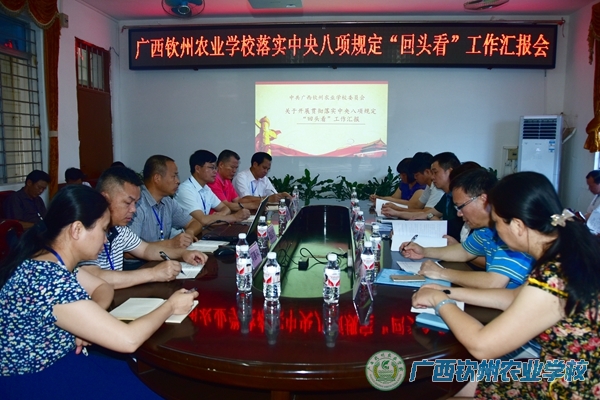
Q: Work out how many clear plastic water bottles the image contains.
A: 12